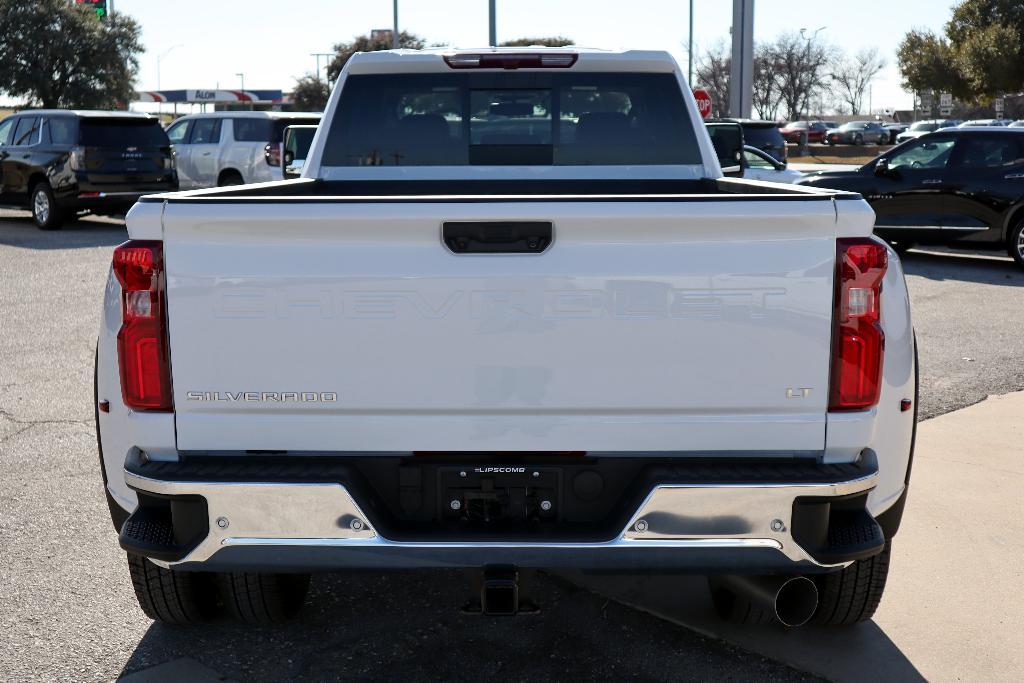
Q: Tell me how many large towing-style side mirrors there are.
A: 2